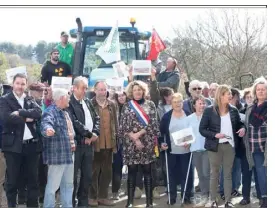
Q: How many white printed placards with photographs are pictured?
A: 6